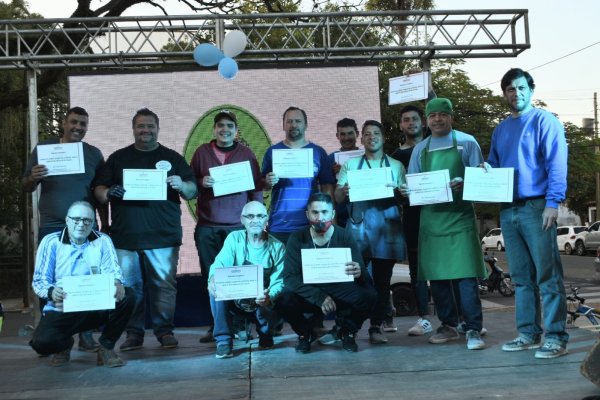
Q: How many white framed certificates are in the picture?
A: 12